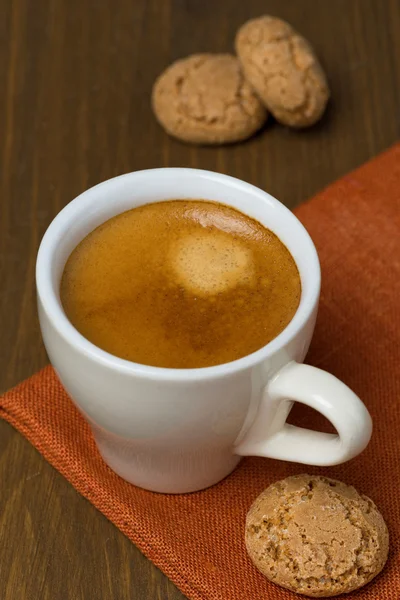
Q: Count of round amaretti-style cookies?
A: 3